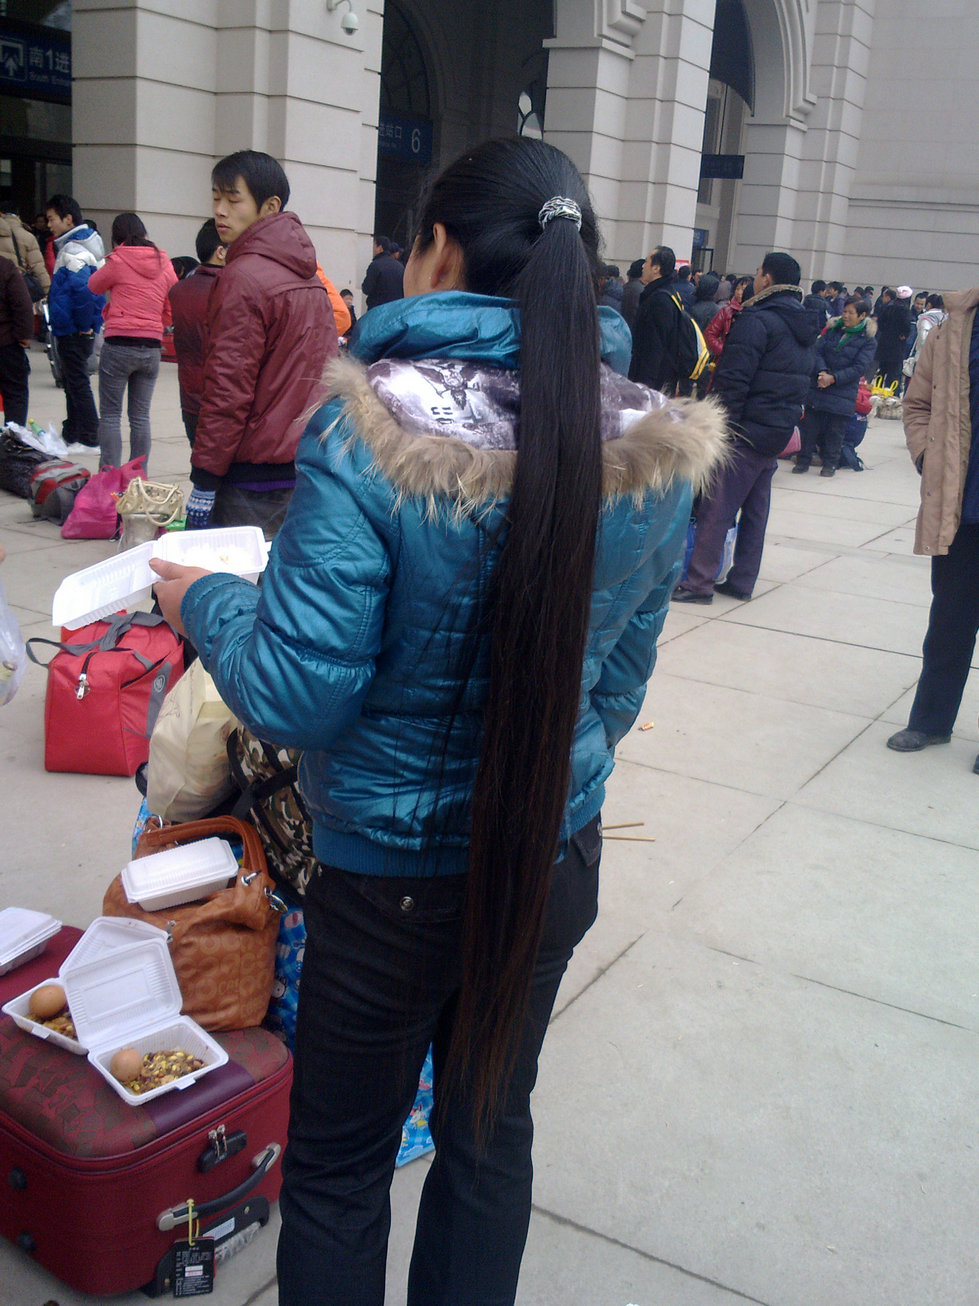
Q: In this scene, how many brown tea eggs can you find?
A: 2